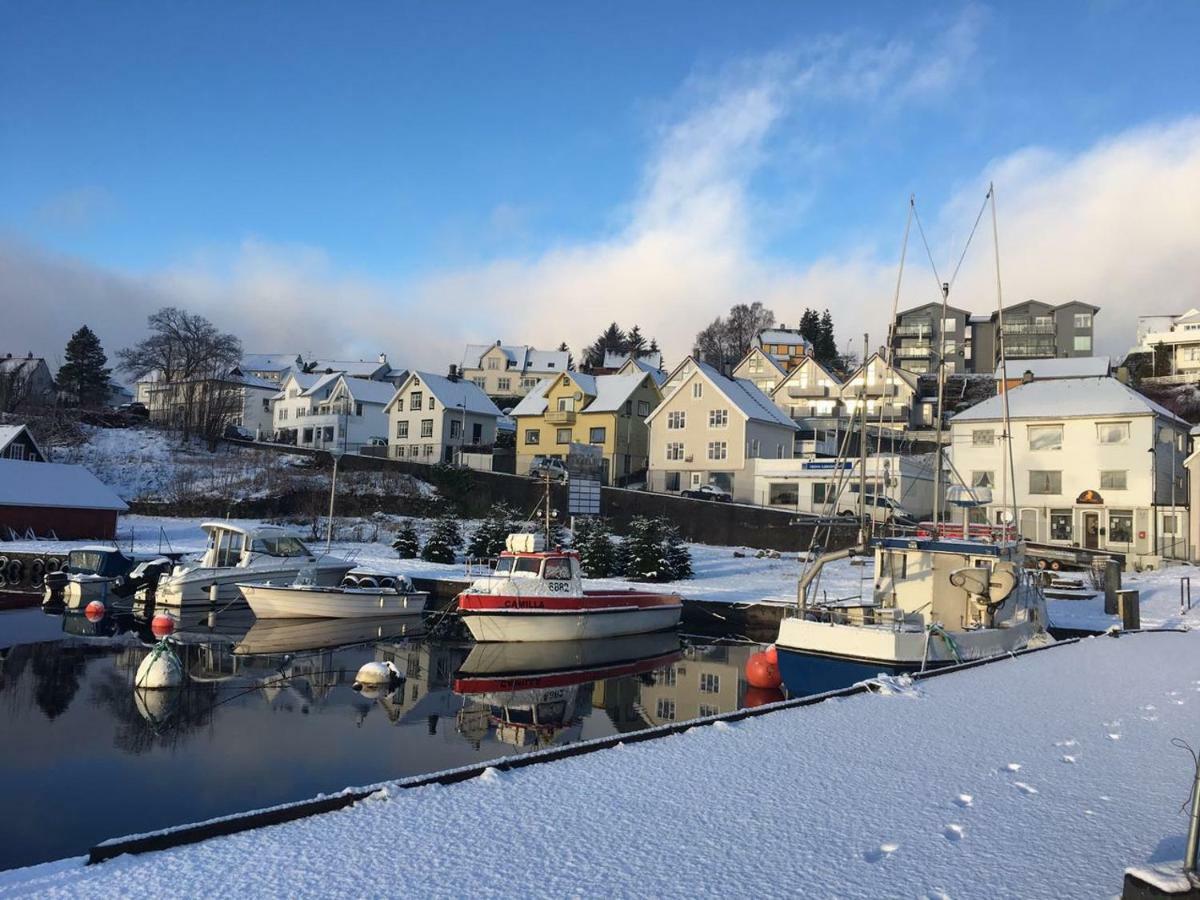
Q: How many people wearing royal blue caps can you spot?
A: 0